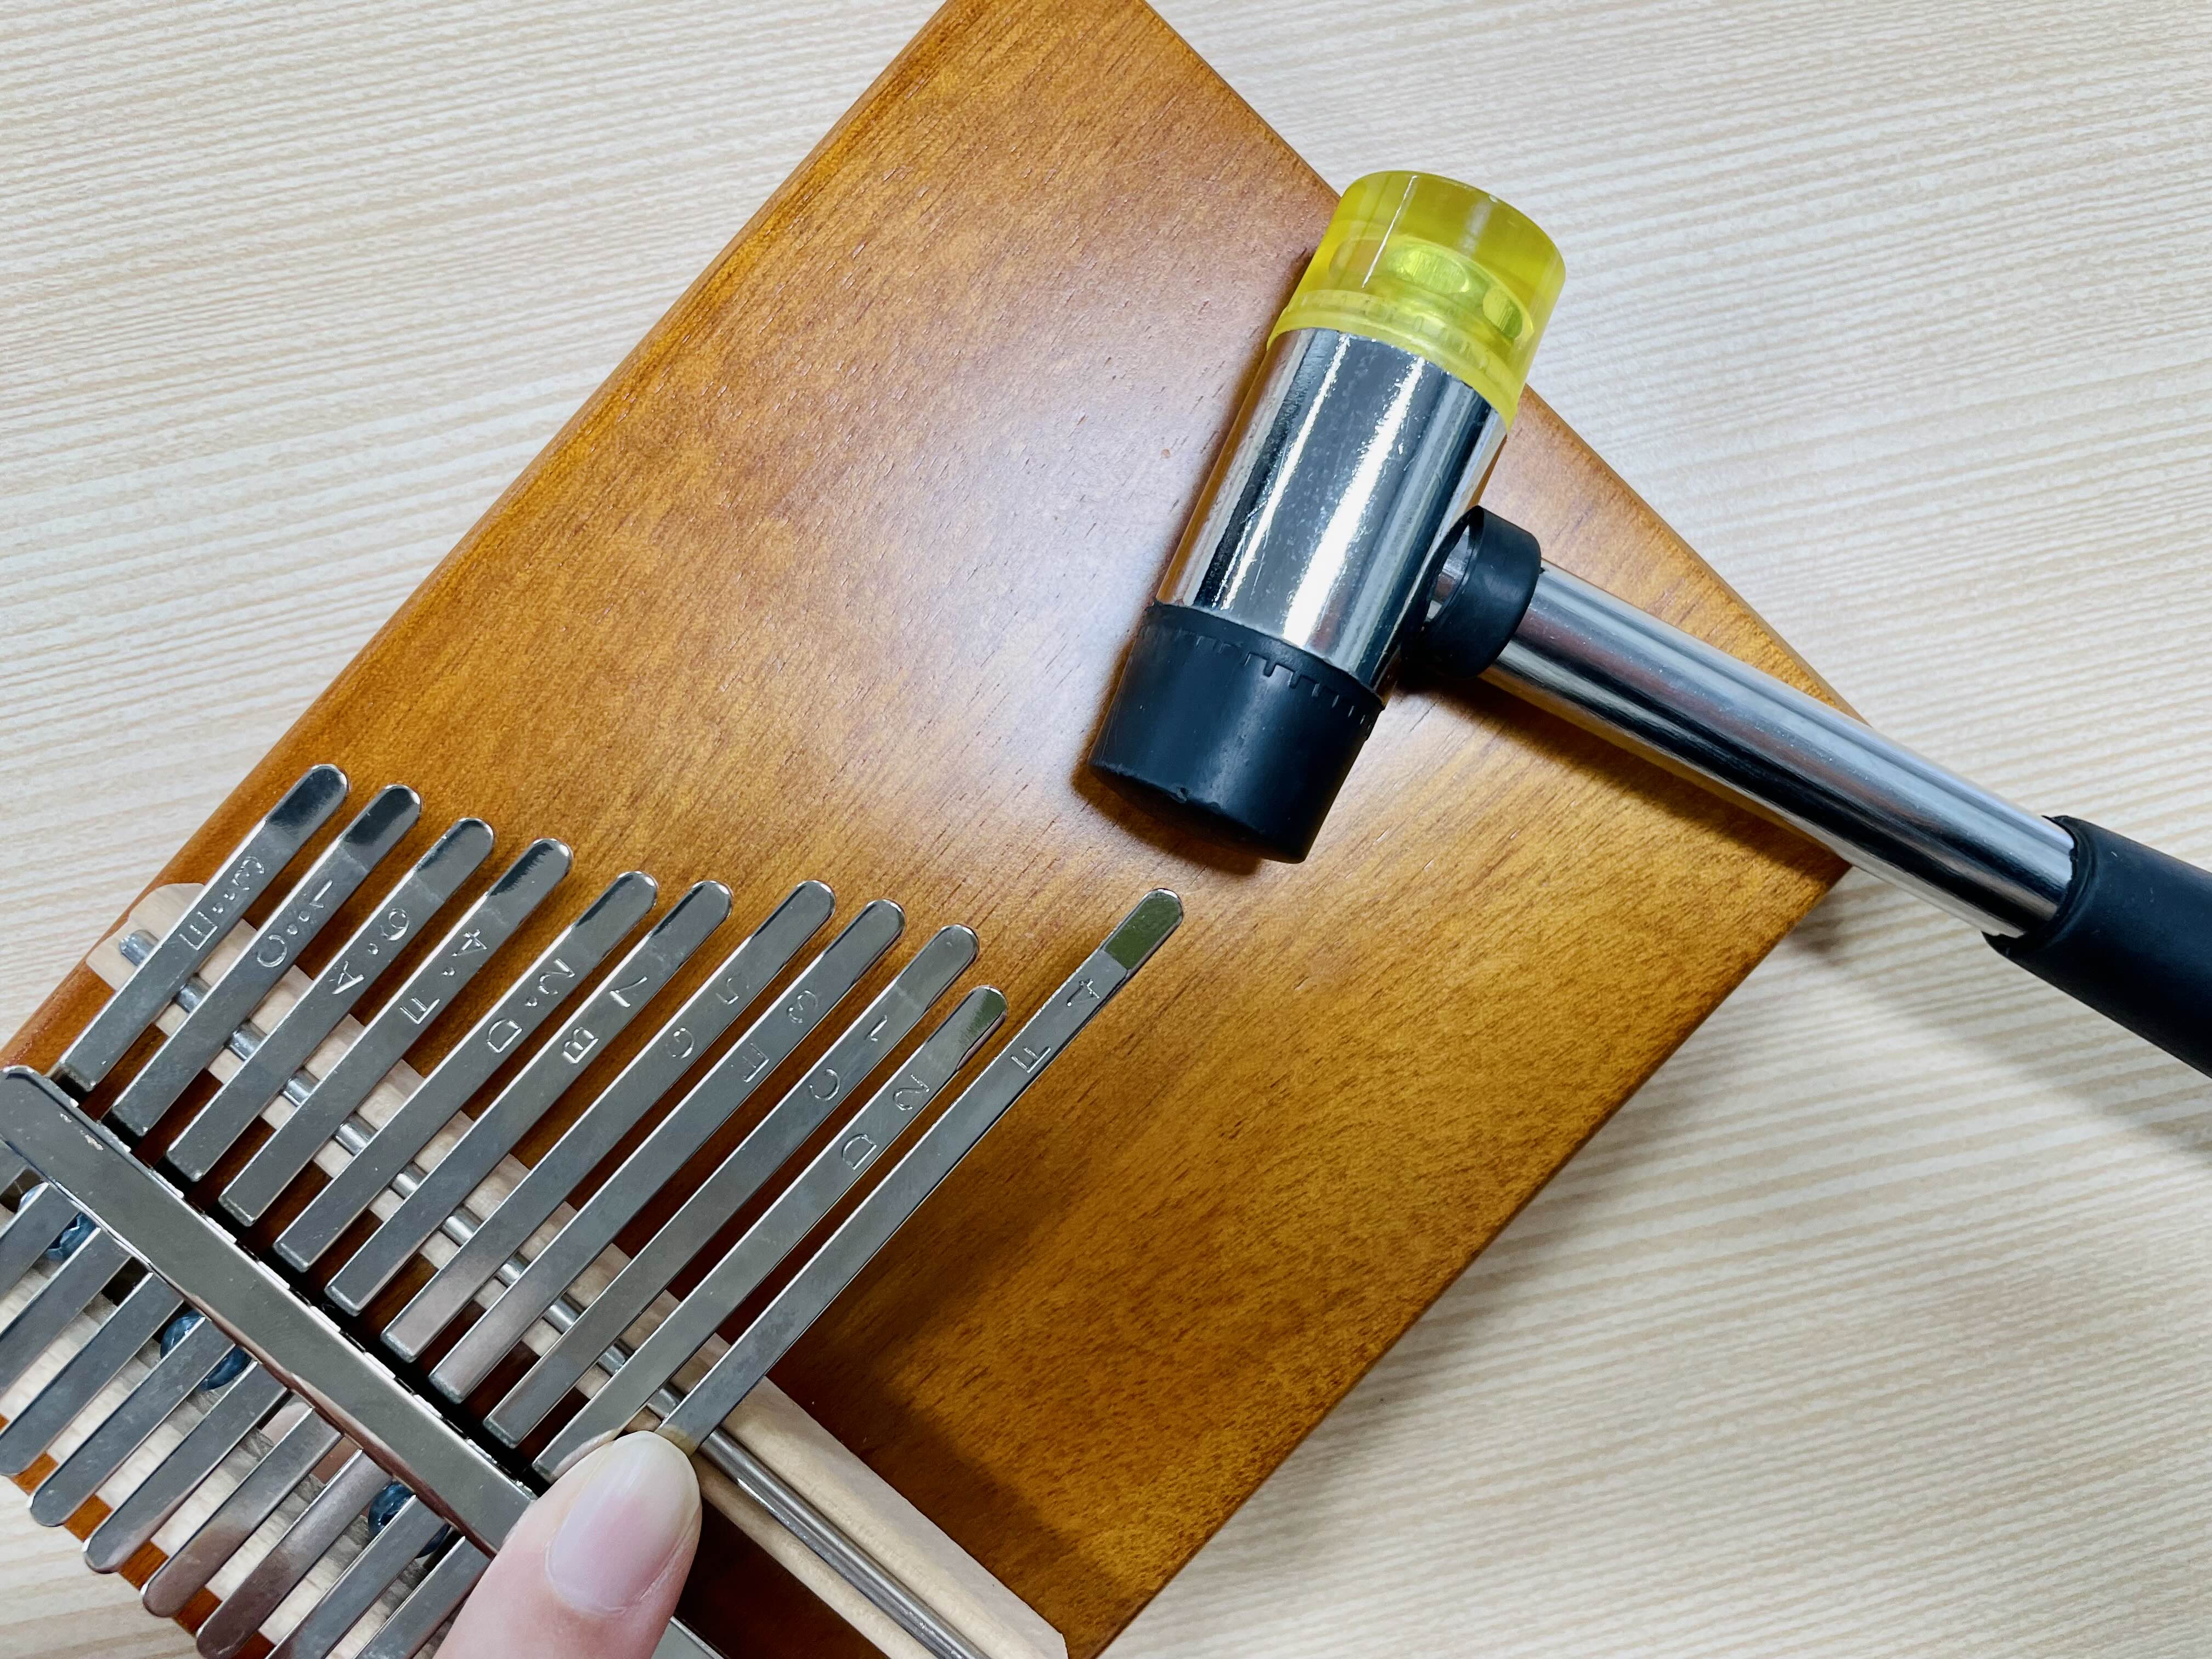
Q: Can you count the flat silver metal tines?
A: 11